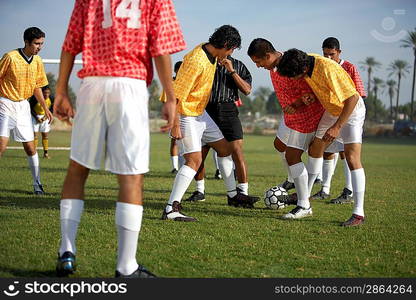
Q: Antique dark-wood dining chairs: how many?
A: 0